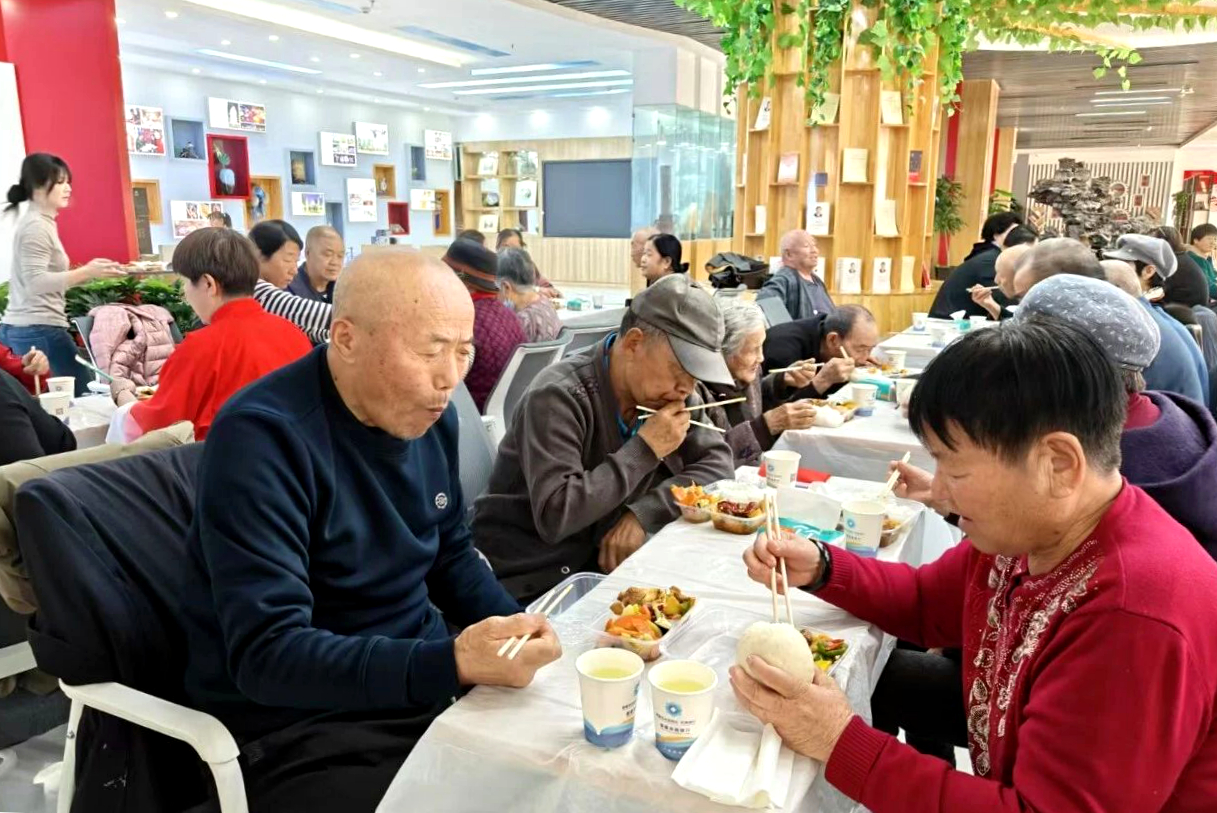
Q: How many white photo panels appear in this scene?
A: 9